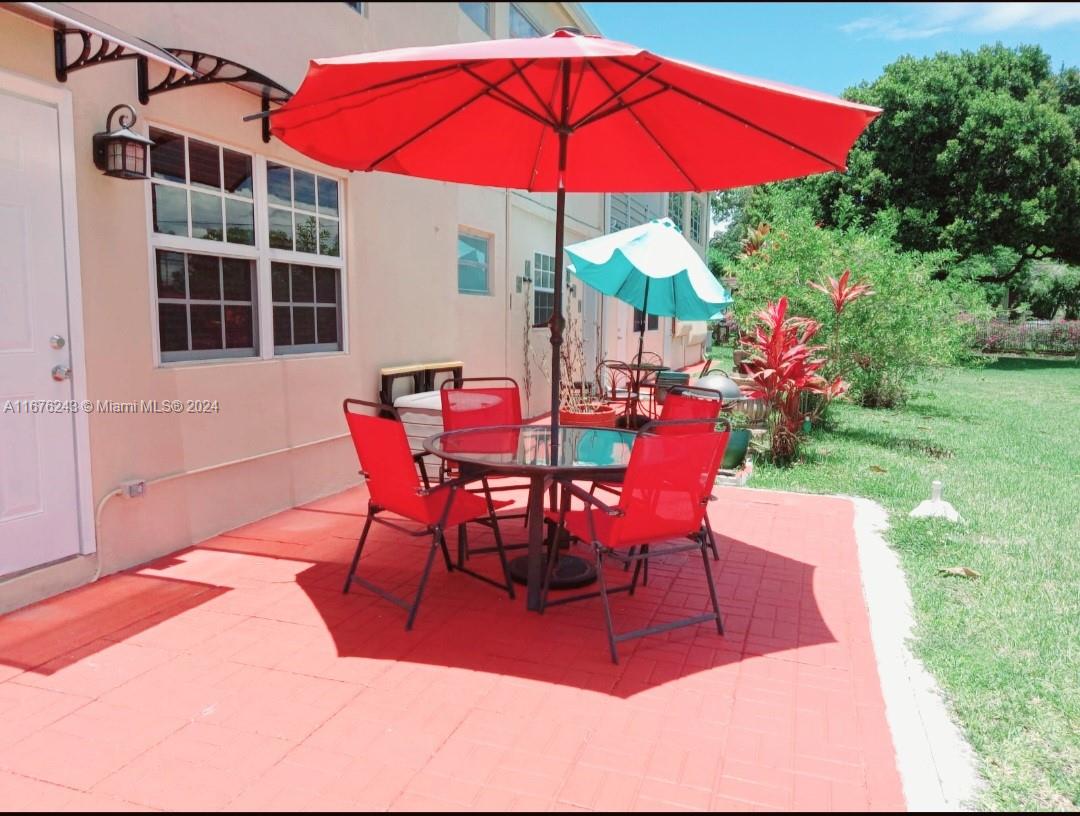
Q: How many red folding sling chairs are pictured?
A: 4